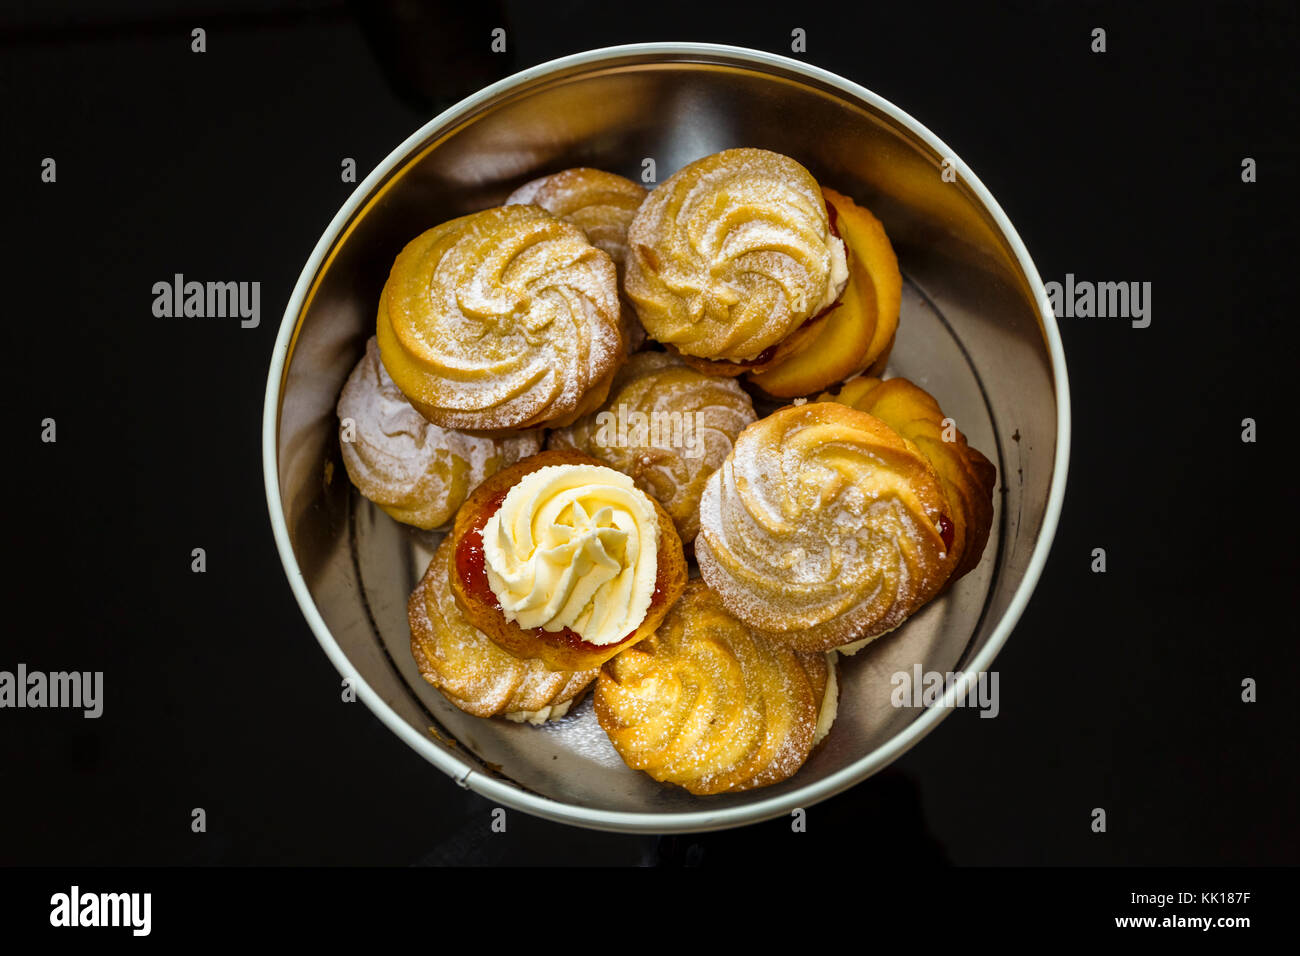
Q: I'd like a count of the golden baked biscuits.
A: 11